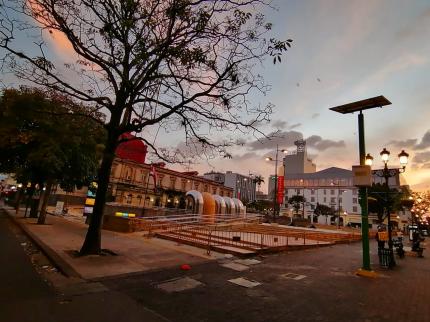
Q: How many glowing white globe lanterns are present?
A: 3